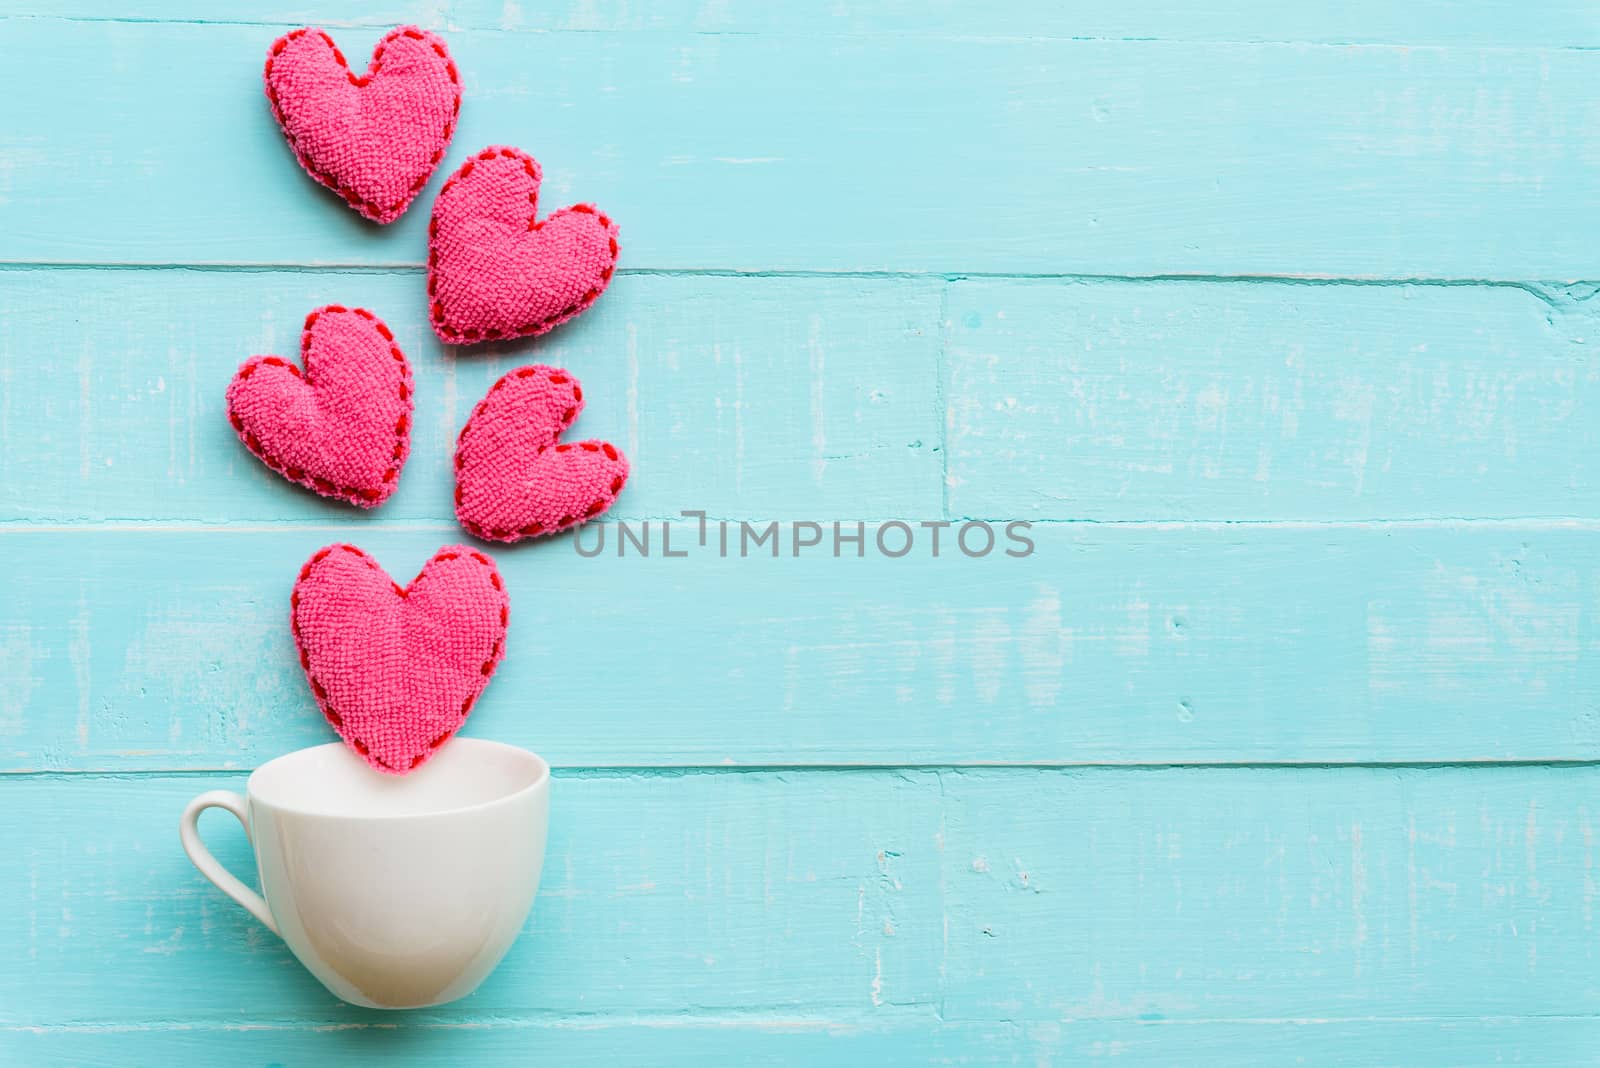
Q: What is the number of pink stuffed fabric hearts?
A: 5